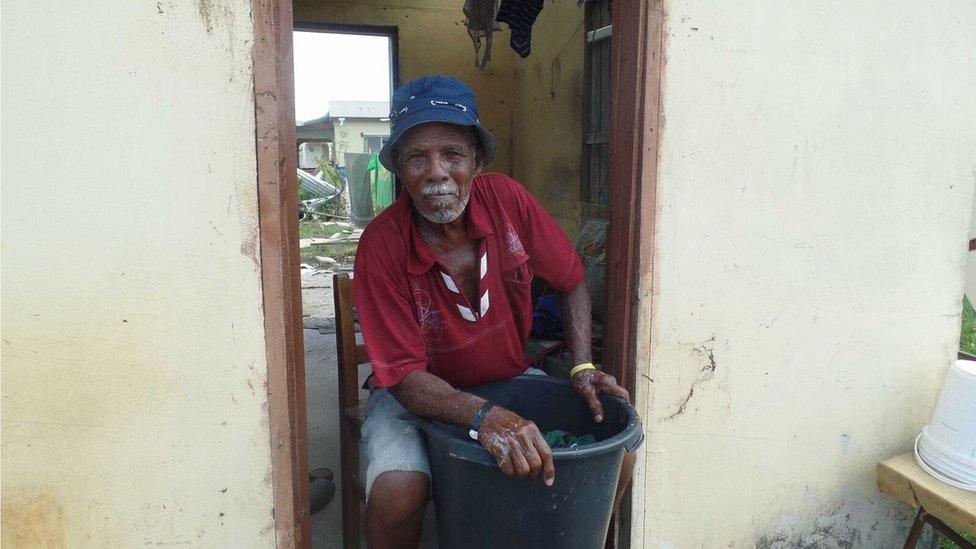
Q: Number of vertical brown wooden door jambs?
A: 2